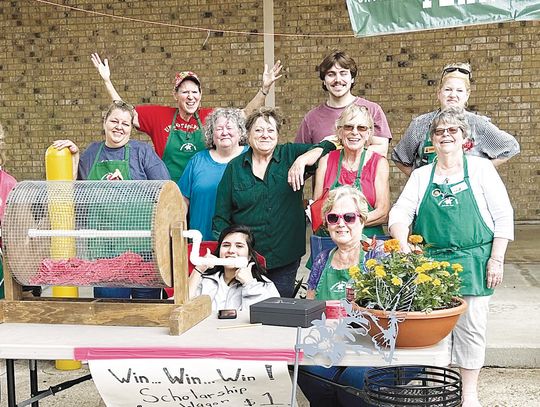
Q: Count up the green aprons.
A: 6